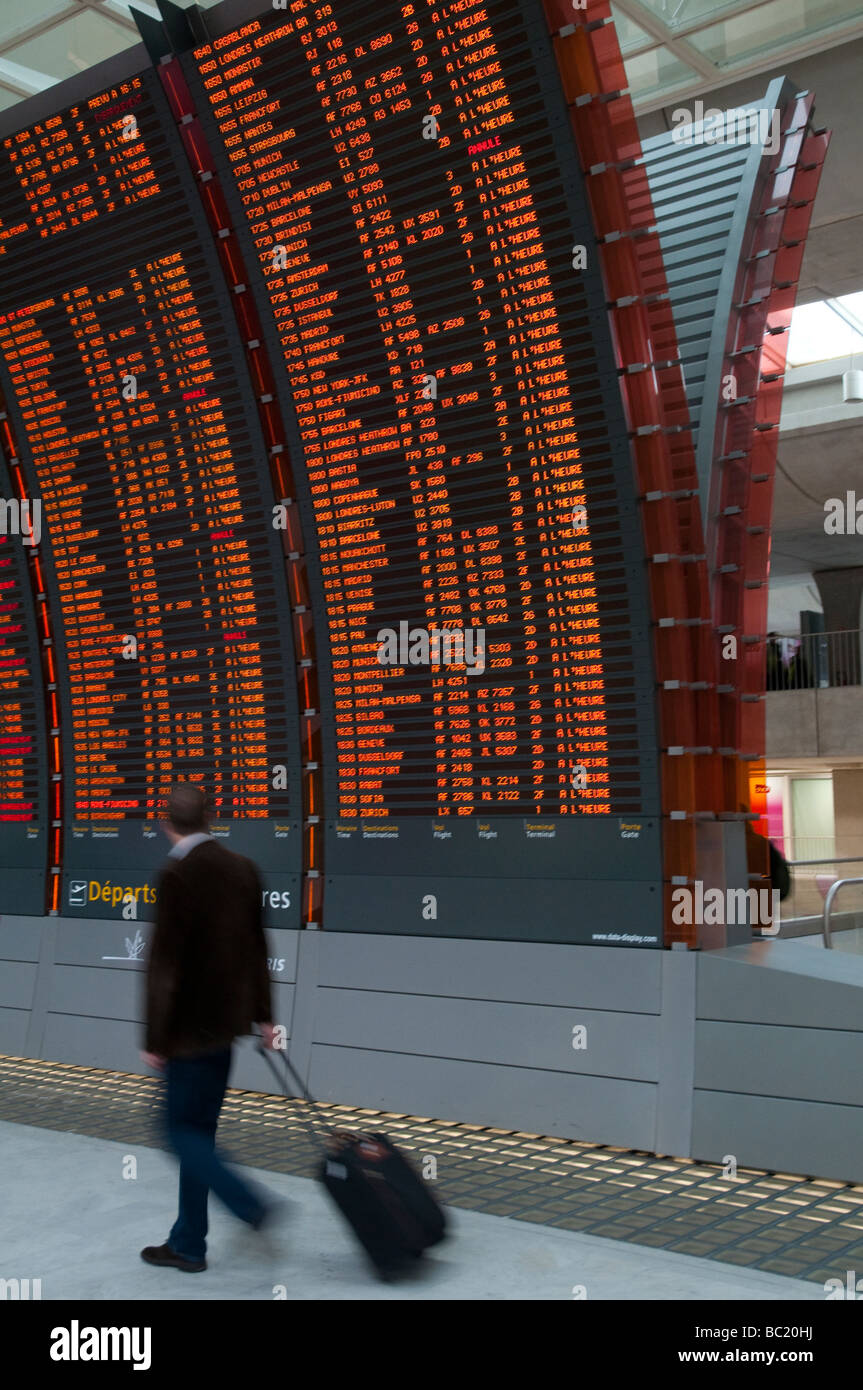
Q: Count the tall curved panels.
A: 3